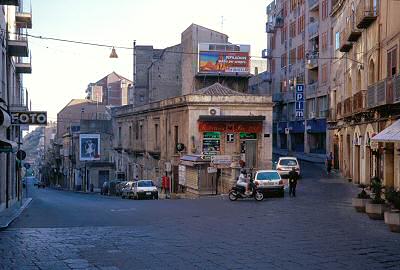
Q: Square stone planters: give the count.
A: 3